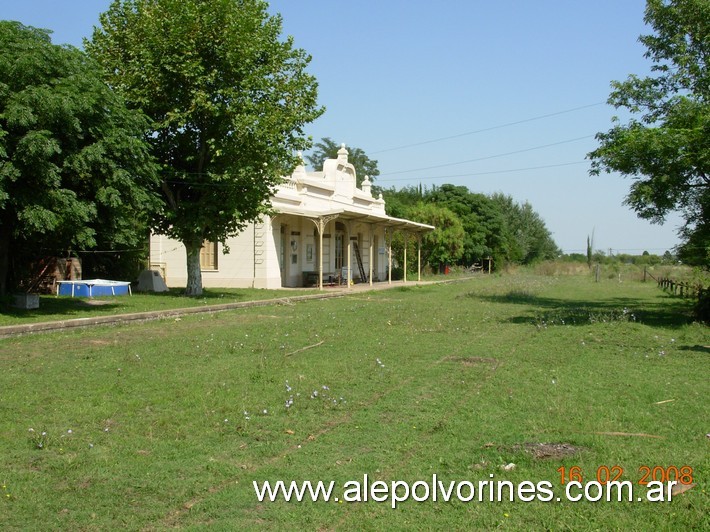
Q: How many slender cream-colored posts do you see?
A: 6